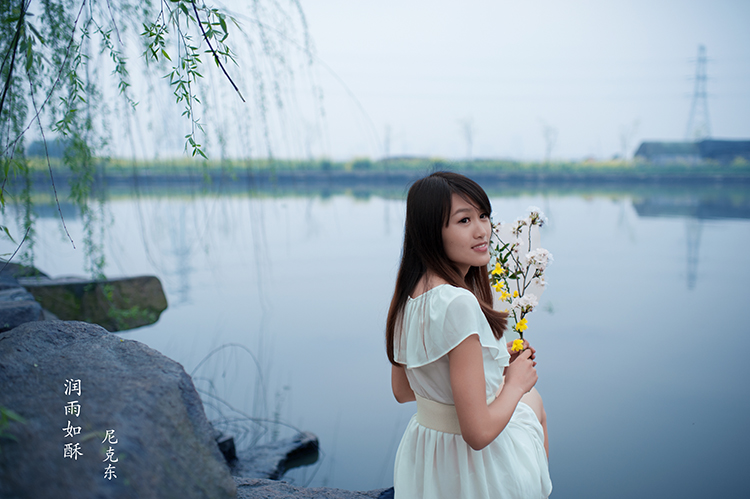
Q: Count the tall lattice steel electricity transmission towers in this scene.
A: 1